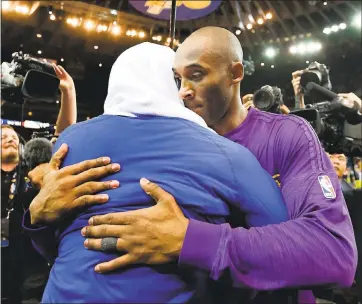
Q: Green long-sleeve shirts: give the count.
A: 0